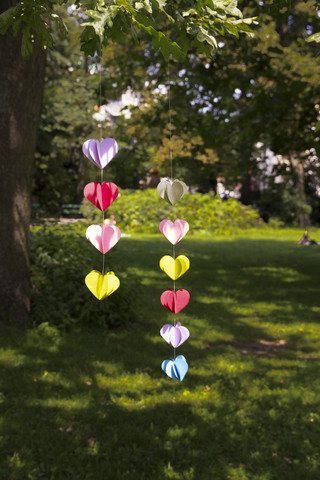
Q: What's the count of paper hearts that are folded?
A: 10